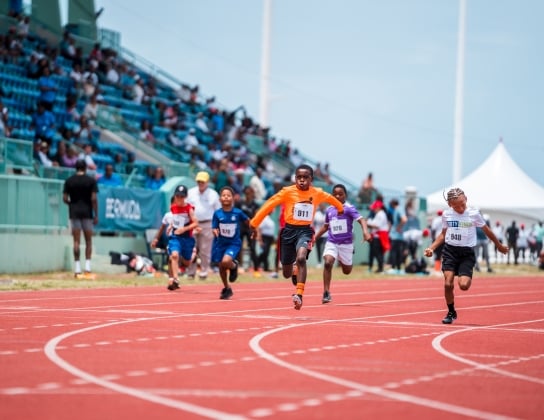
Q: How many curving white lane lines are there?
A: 3